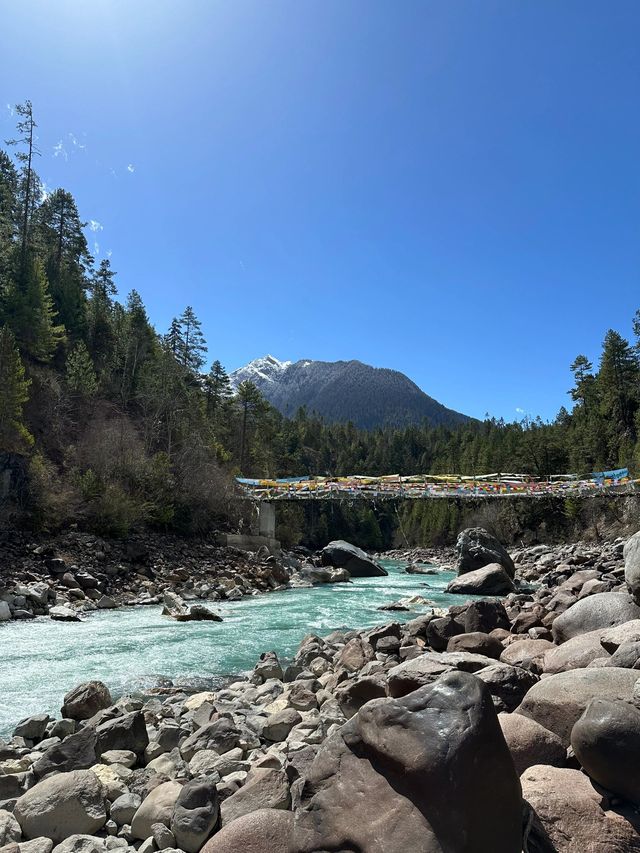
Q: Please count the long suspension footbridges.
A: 1